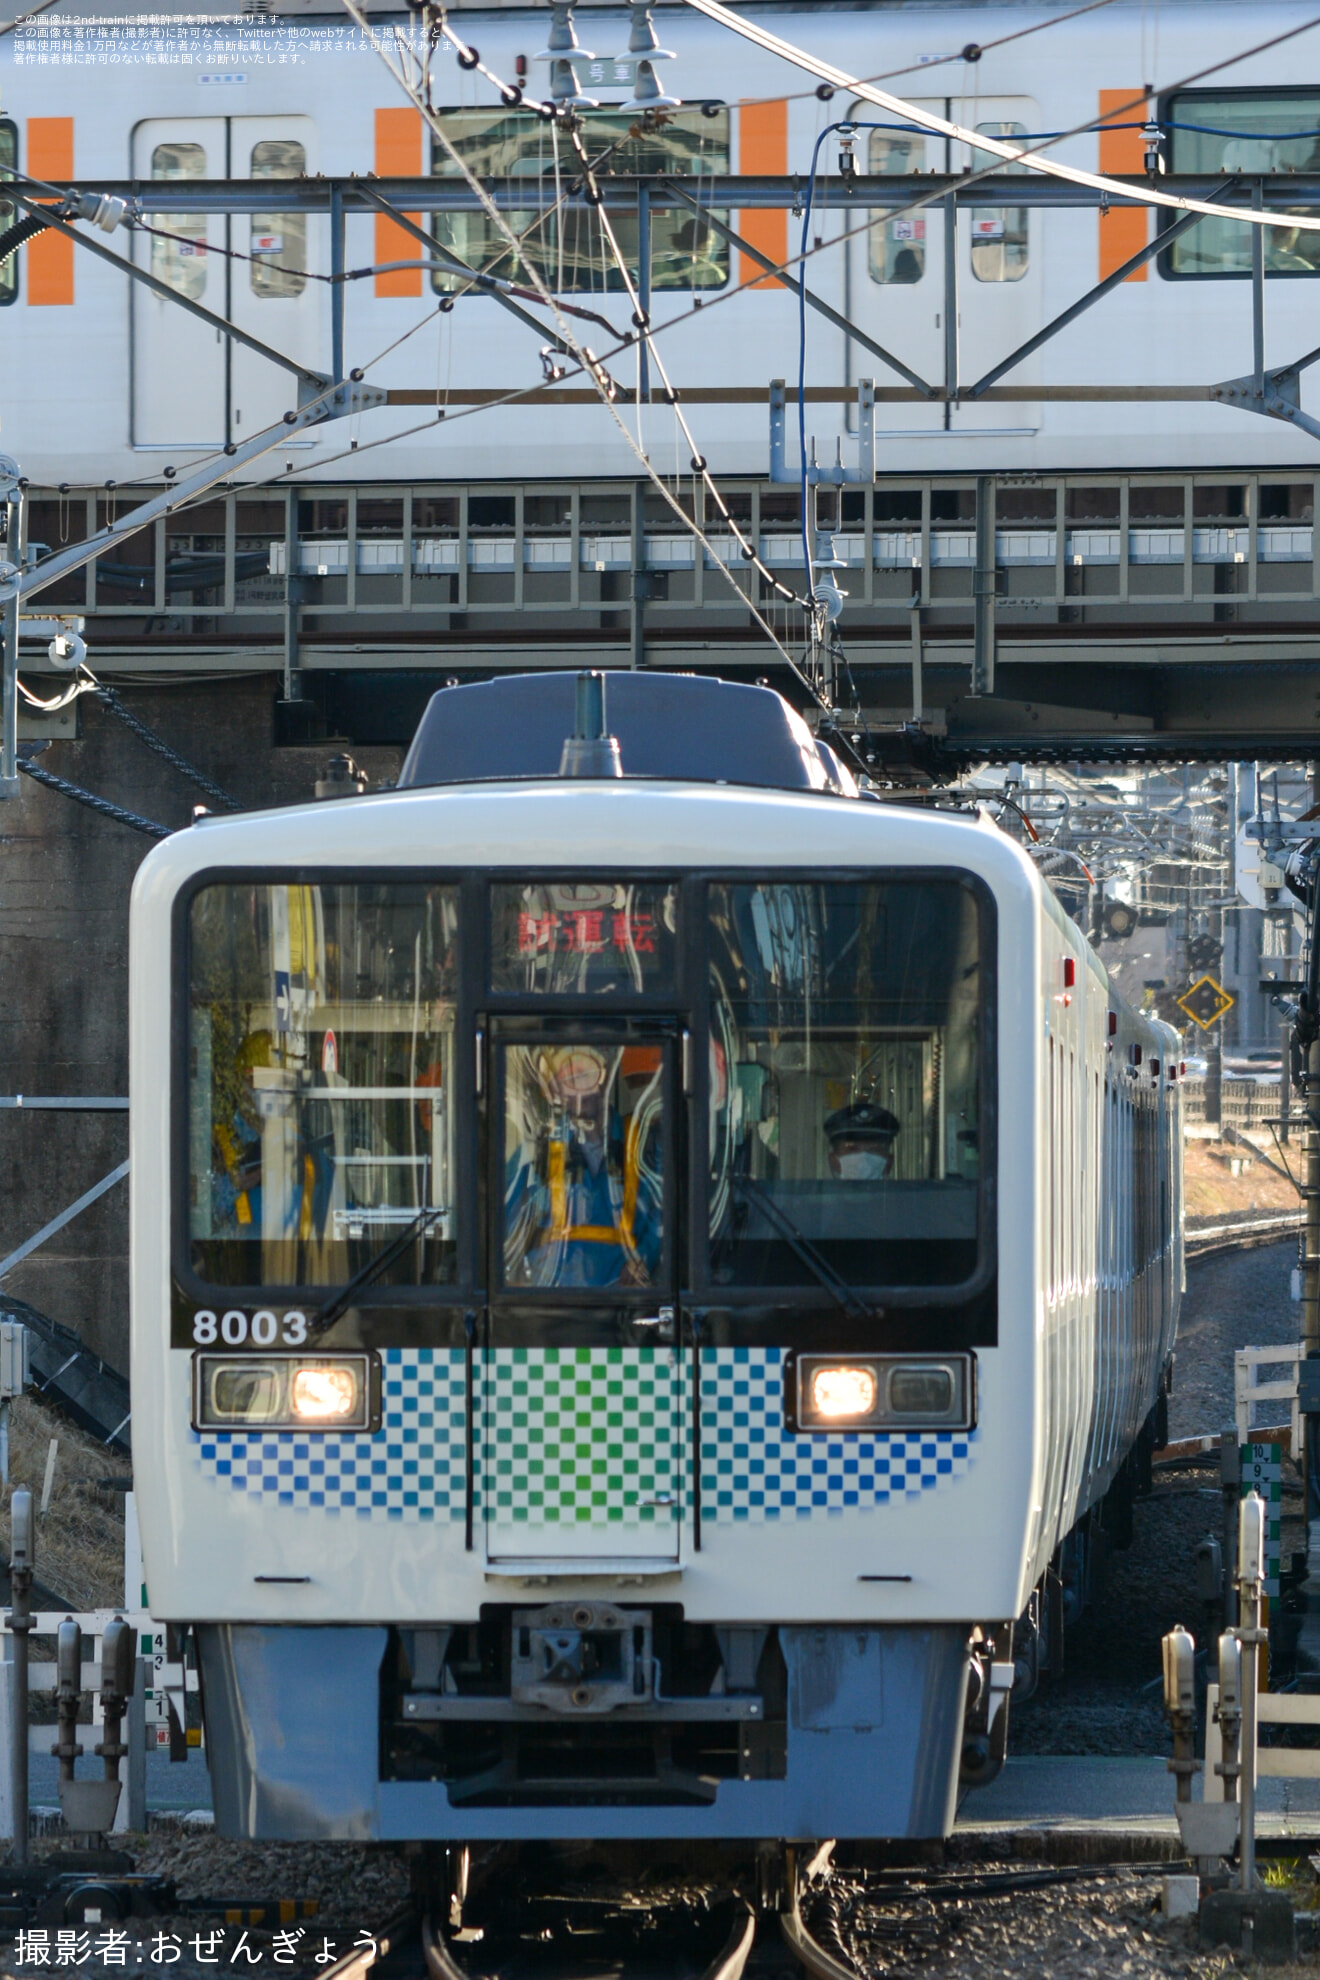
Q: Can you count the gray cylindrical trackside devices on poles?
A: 6